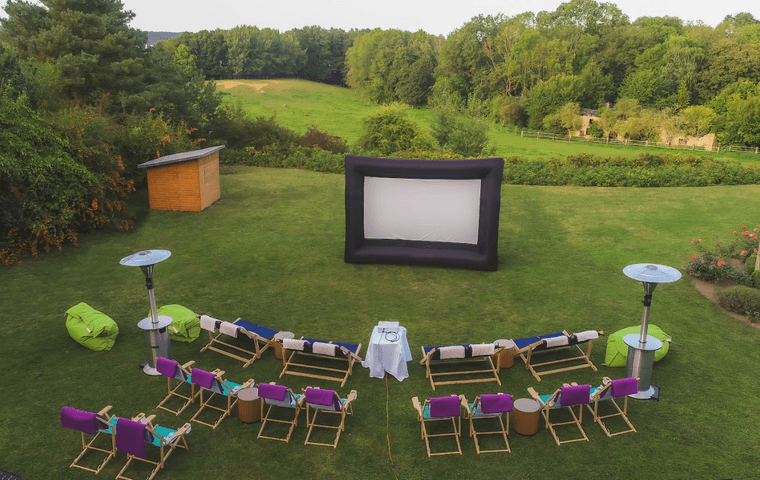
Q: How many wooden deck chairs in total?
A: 14